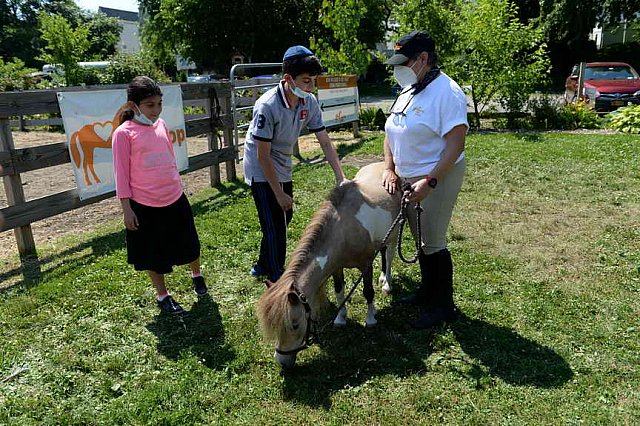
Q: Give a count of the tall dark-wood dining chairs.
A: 0